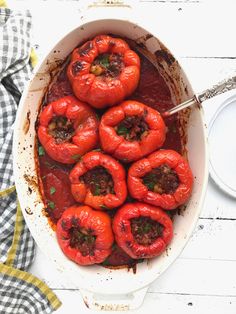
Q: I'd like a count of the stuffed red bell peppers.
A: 7